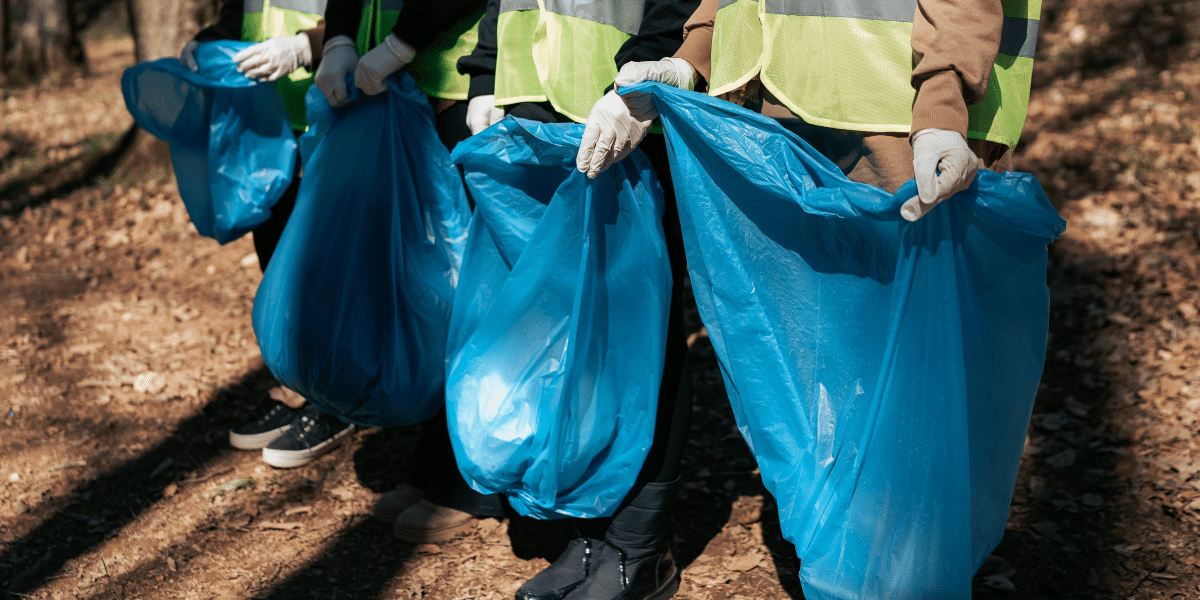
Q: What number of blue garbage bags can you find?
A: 4